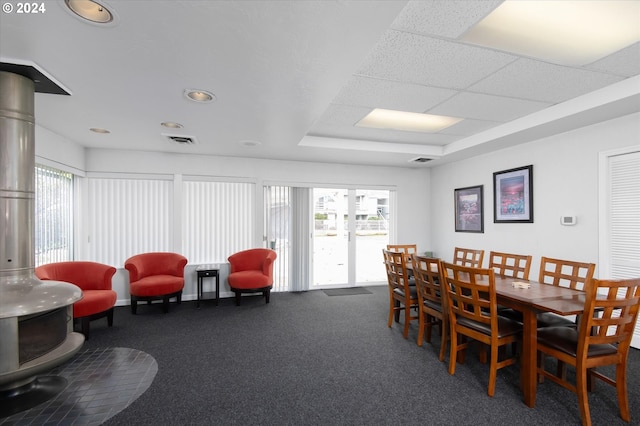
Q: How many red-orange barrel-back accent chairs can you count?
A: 3